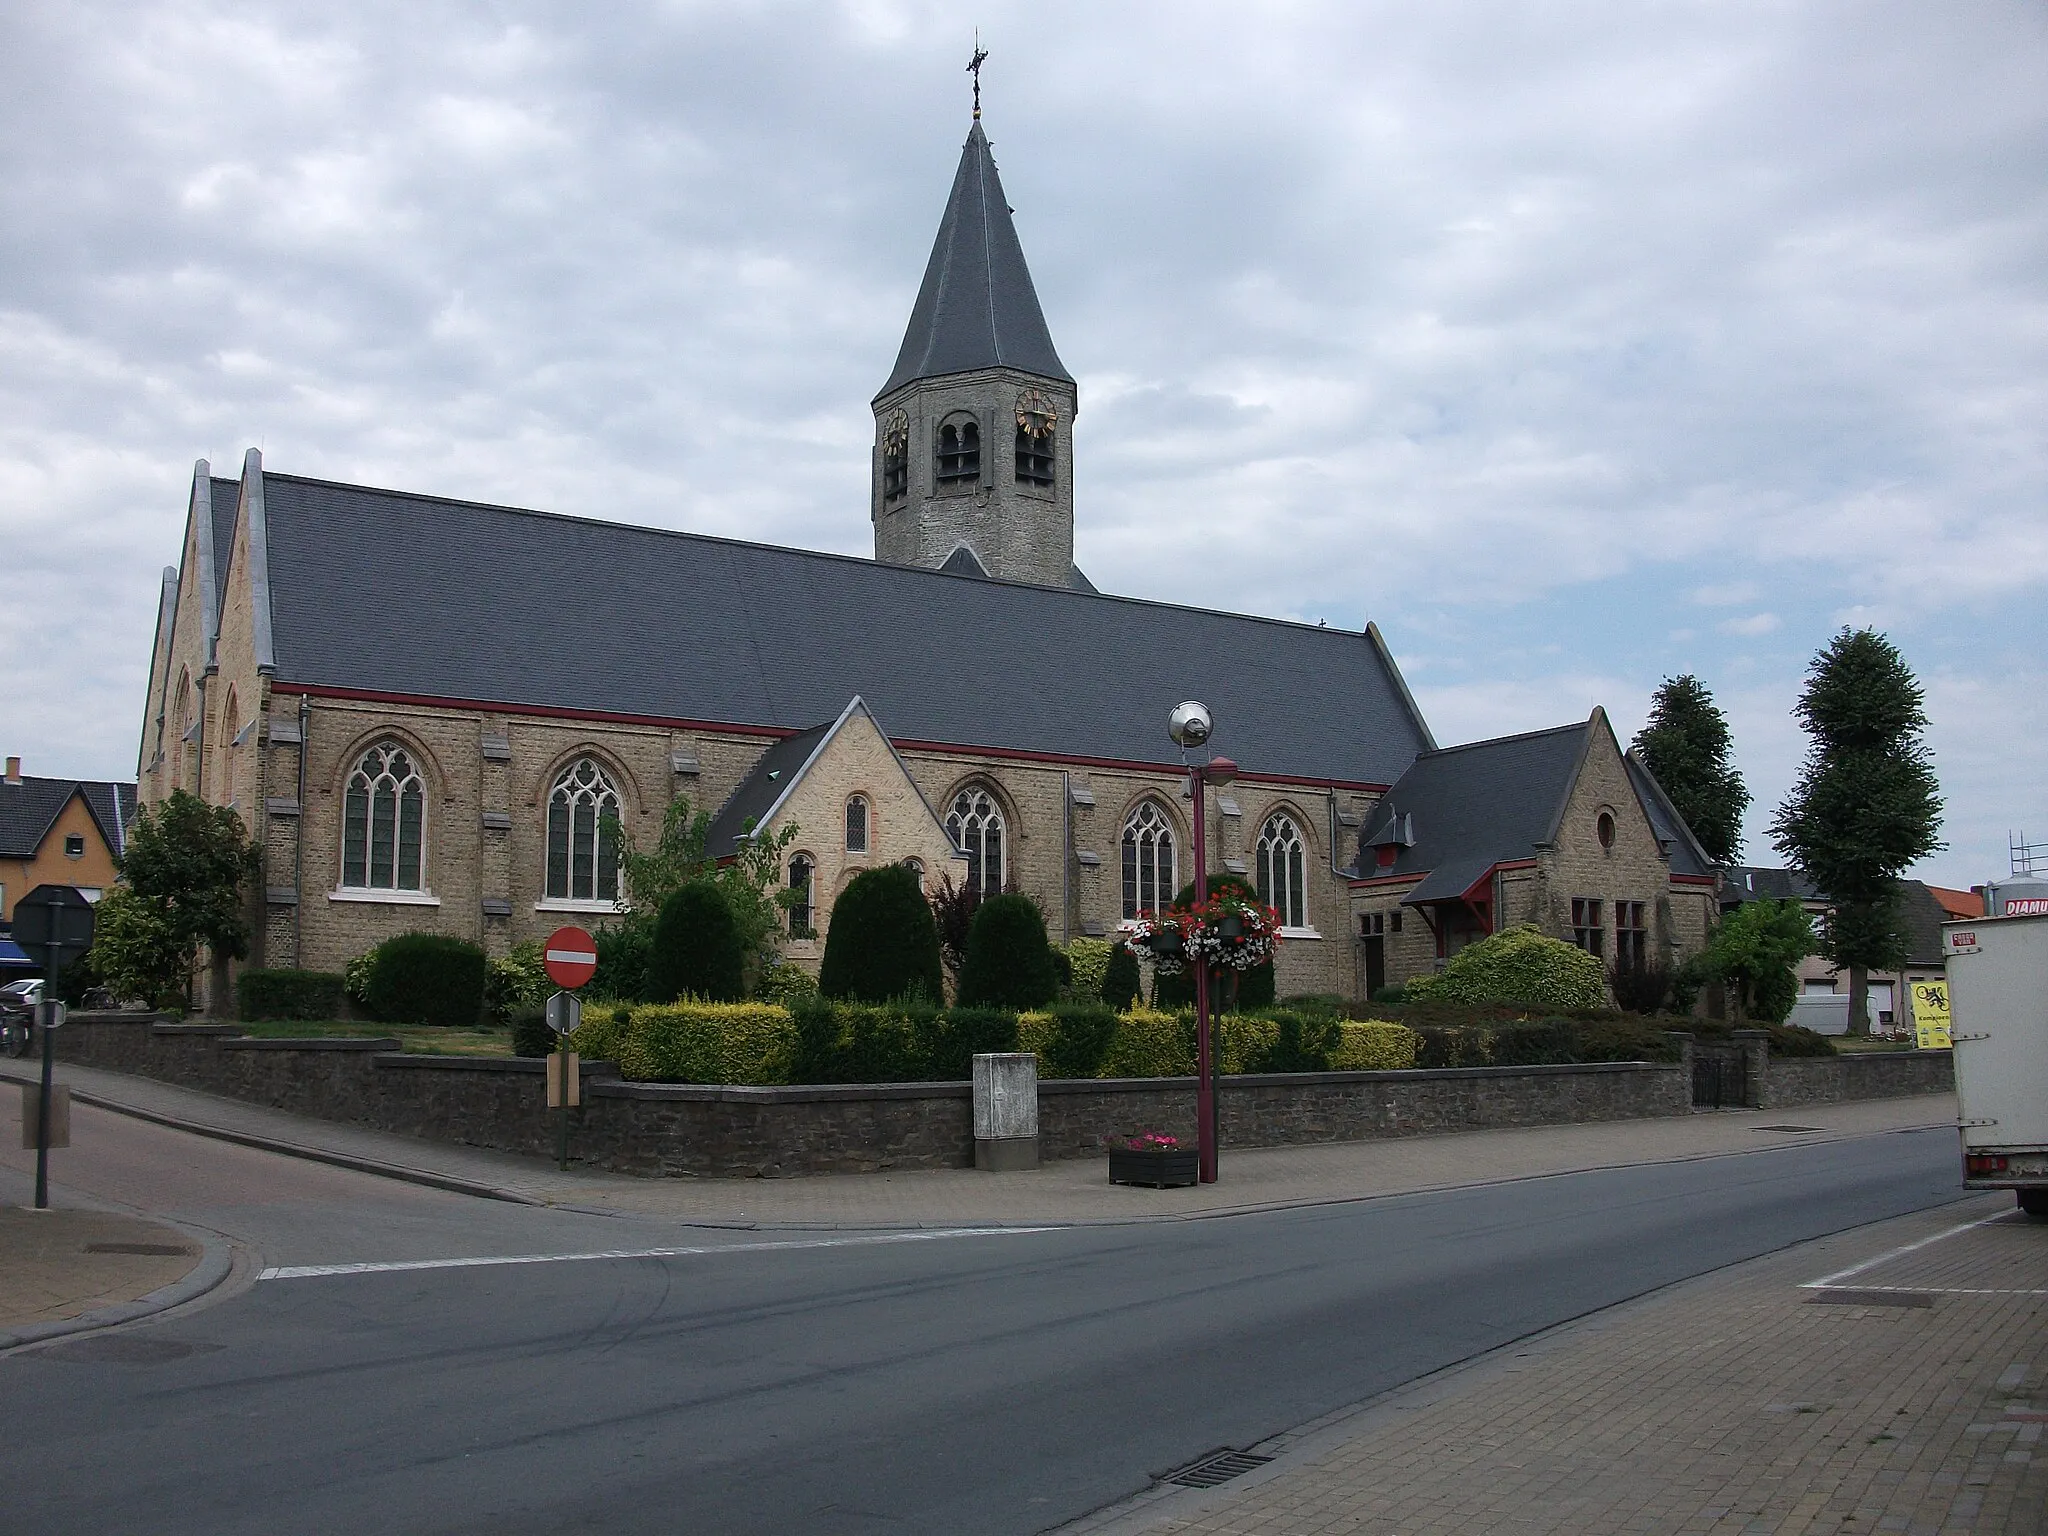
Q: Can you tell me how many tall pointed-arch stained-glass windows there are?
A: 5